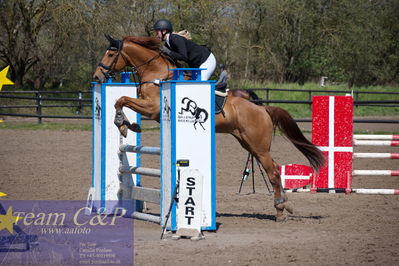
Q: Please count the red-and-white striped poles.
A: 5